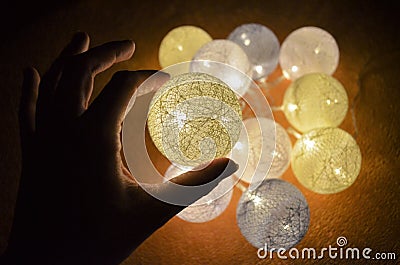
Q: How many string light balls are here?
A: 10